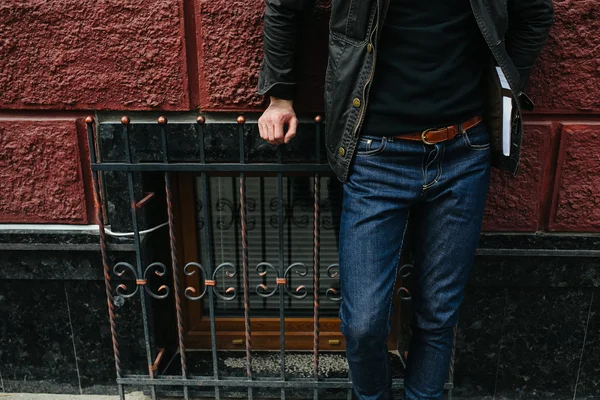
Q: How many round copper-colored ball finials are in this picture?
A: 6